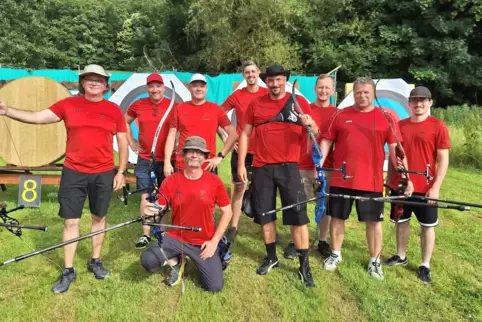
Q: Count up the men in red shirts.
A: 9